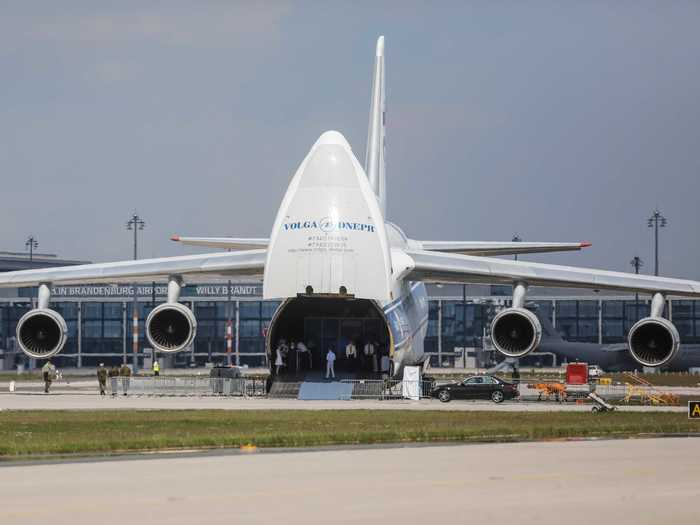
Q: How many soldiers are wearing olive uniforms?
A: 4